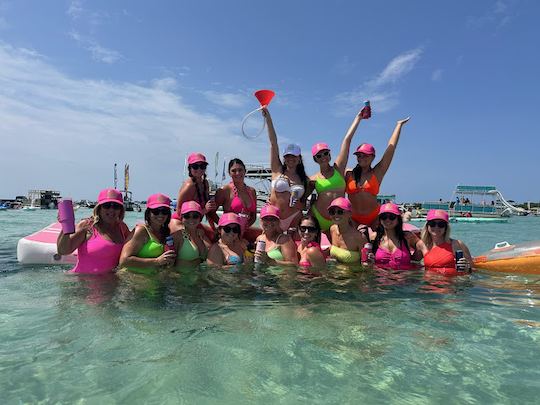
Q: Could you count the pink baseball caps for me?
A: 11